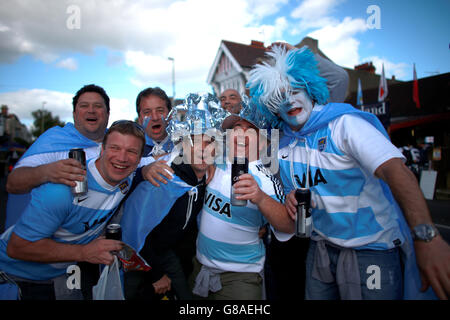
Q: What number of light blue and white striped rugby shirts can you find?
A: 3